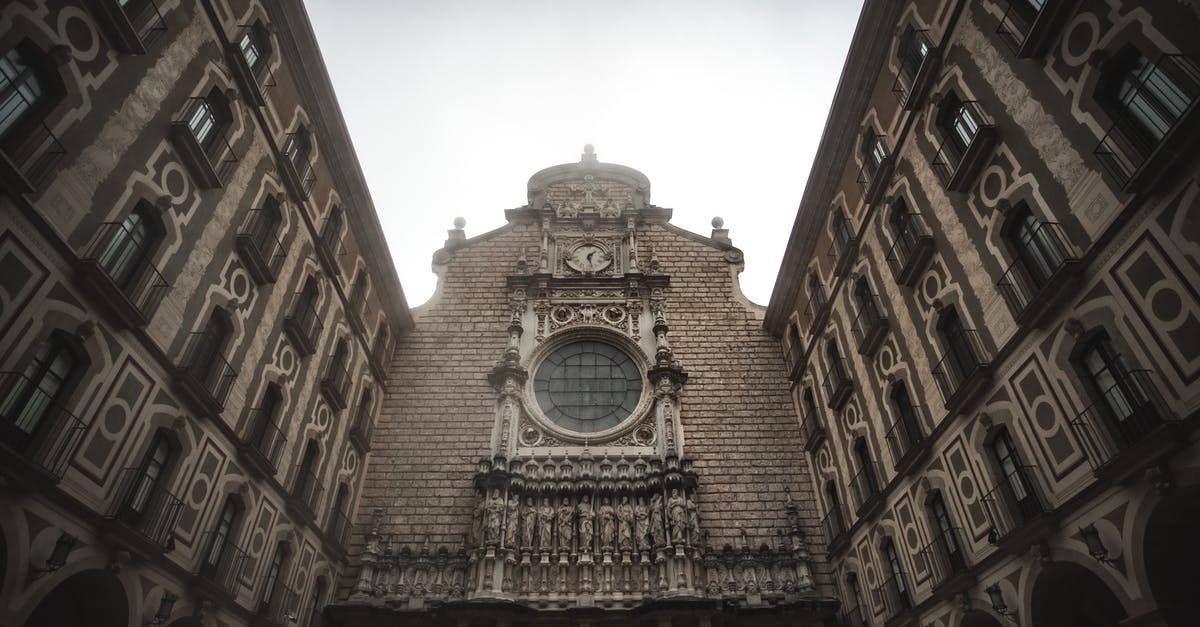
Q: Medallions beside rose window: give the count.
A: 4